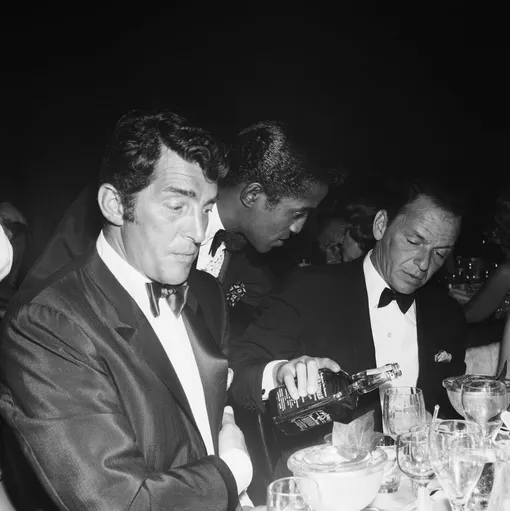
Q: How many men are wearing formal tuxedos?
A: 3